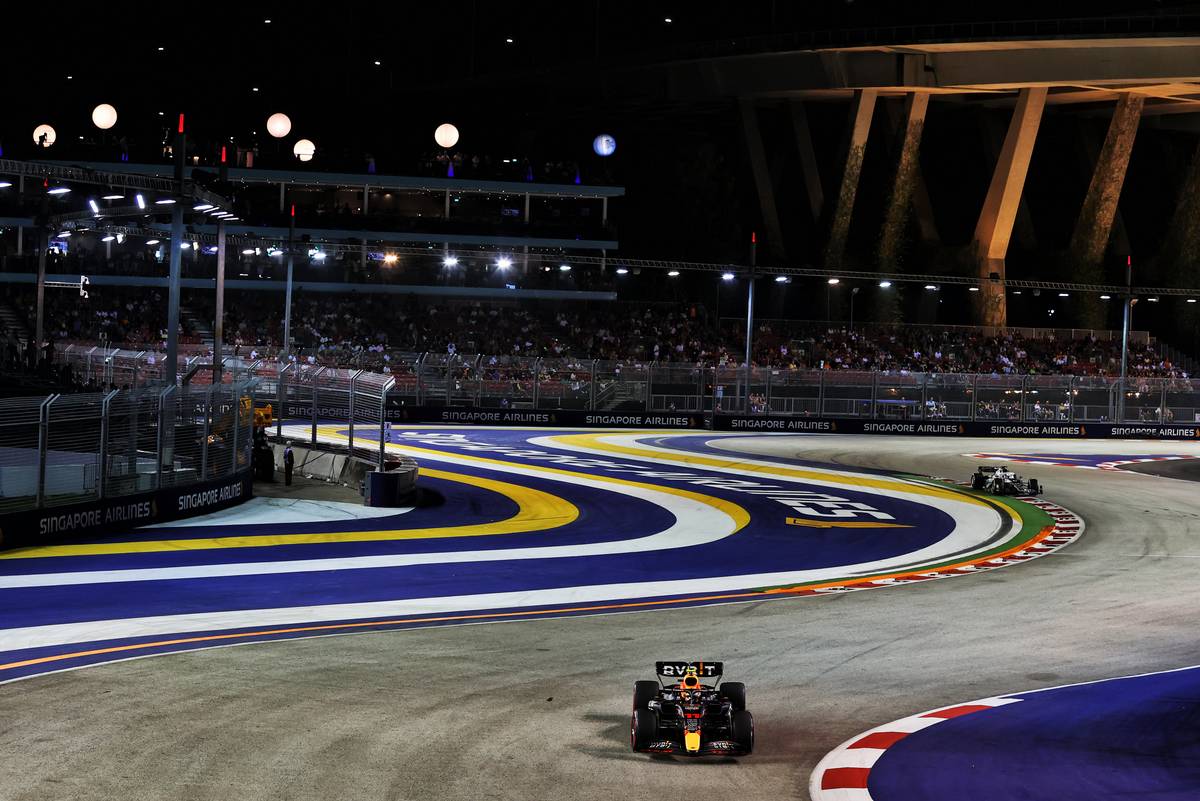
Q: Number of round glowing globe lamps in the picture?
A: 6